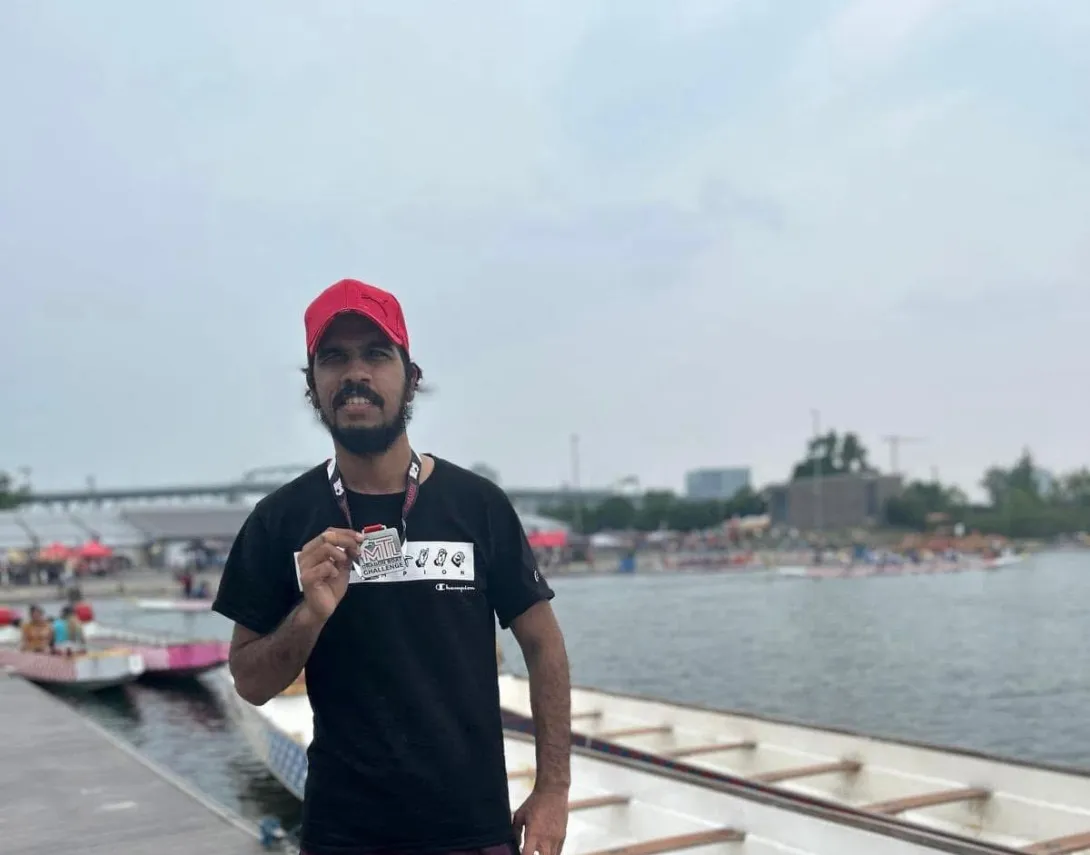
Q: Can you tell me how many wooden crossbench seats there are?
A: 9